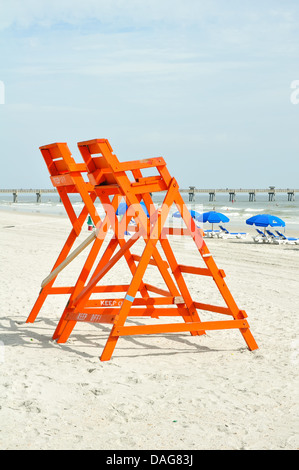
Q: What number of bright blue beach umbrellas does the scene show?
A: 4